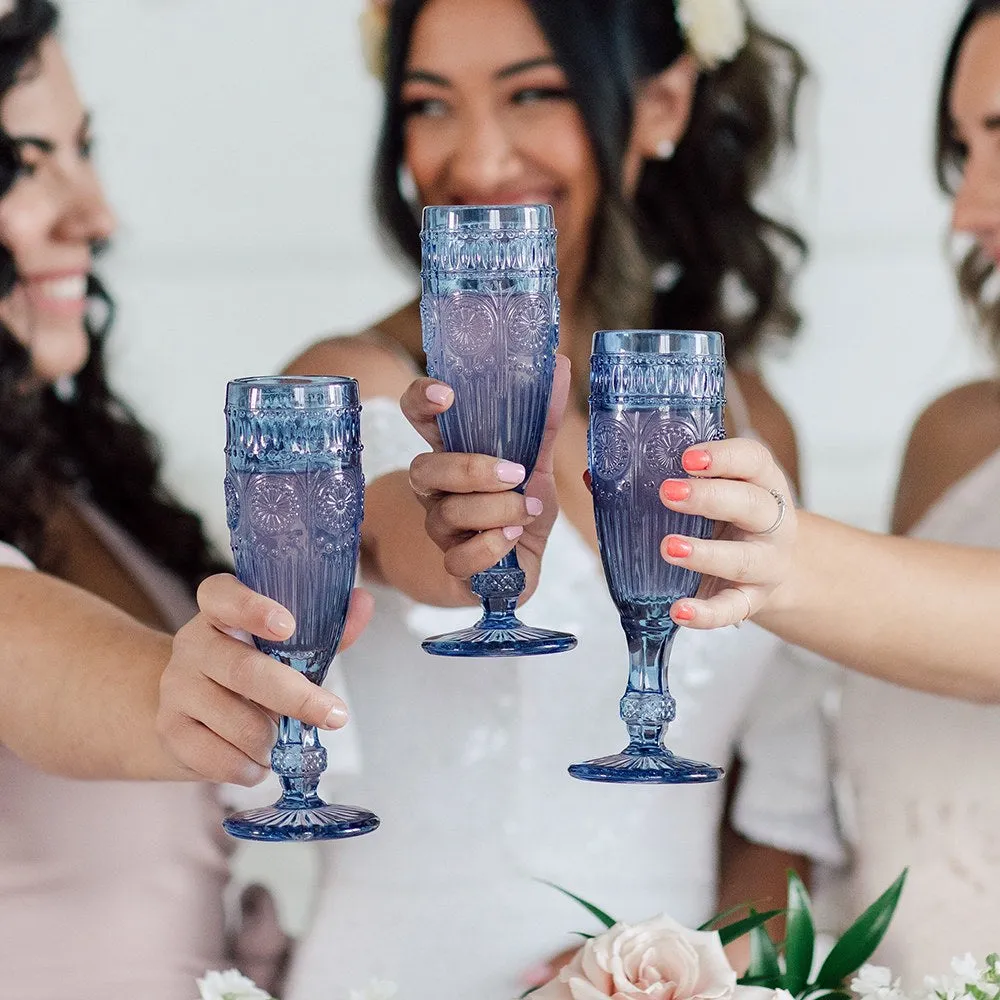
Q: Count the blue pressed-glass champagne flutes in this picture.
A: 3